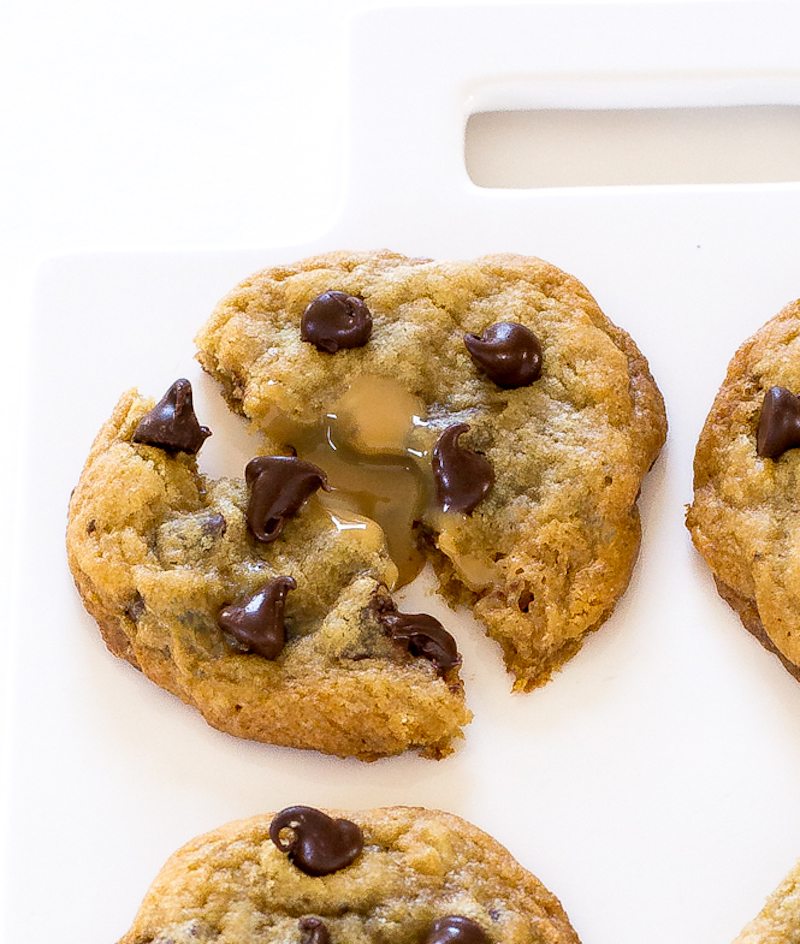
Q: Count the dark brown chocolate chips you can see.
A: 11